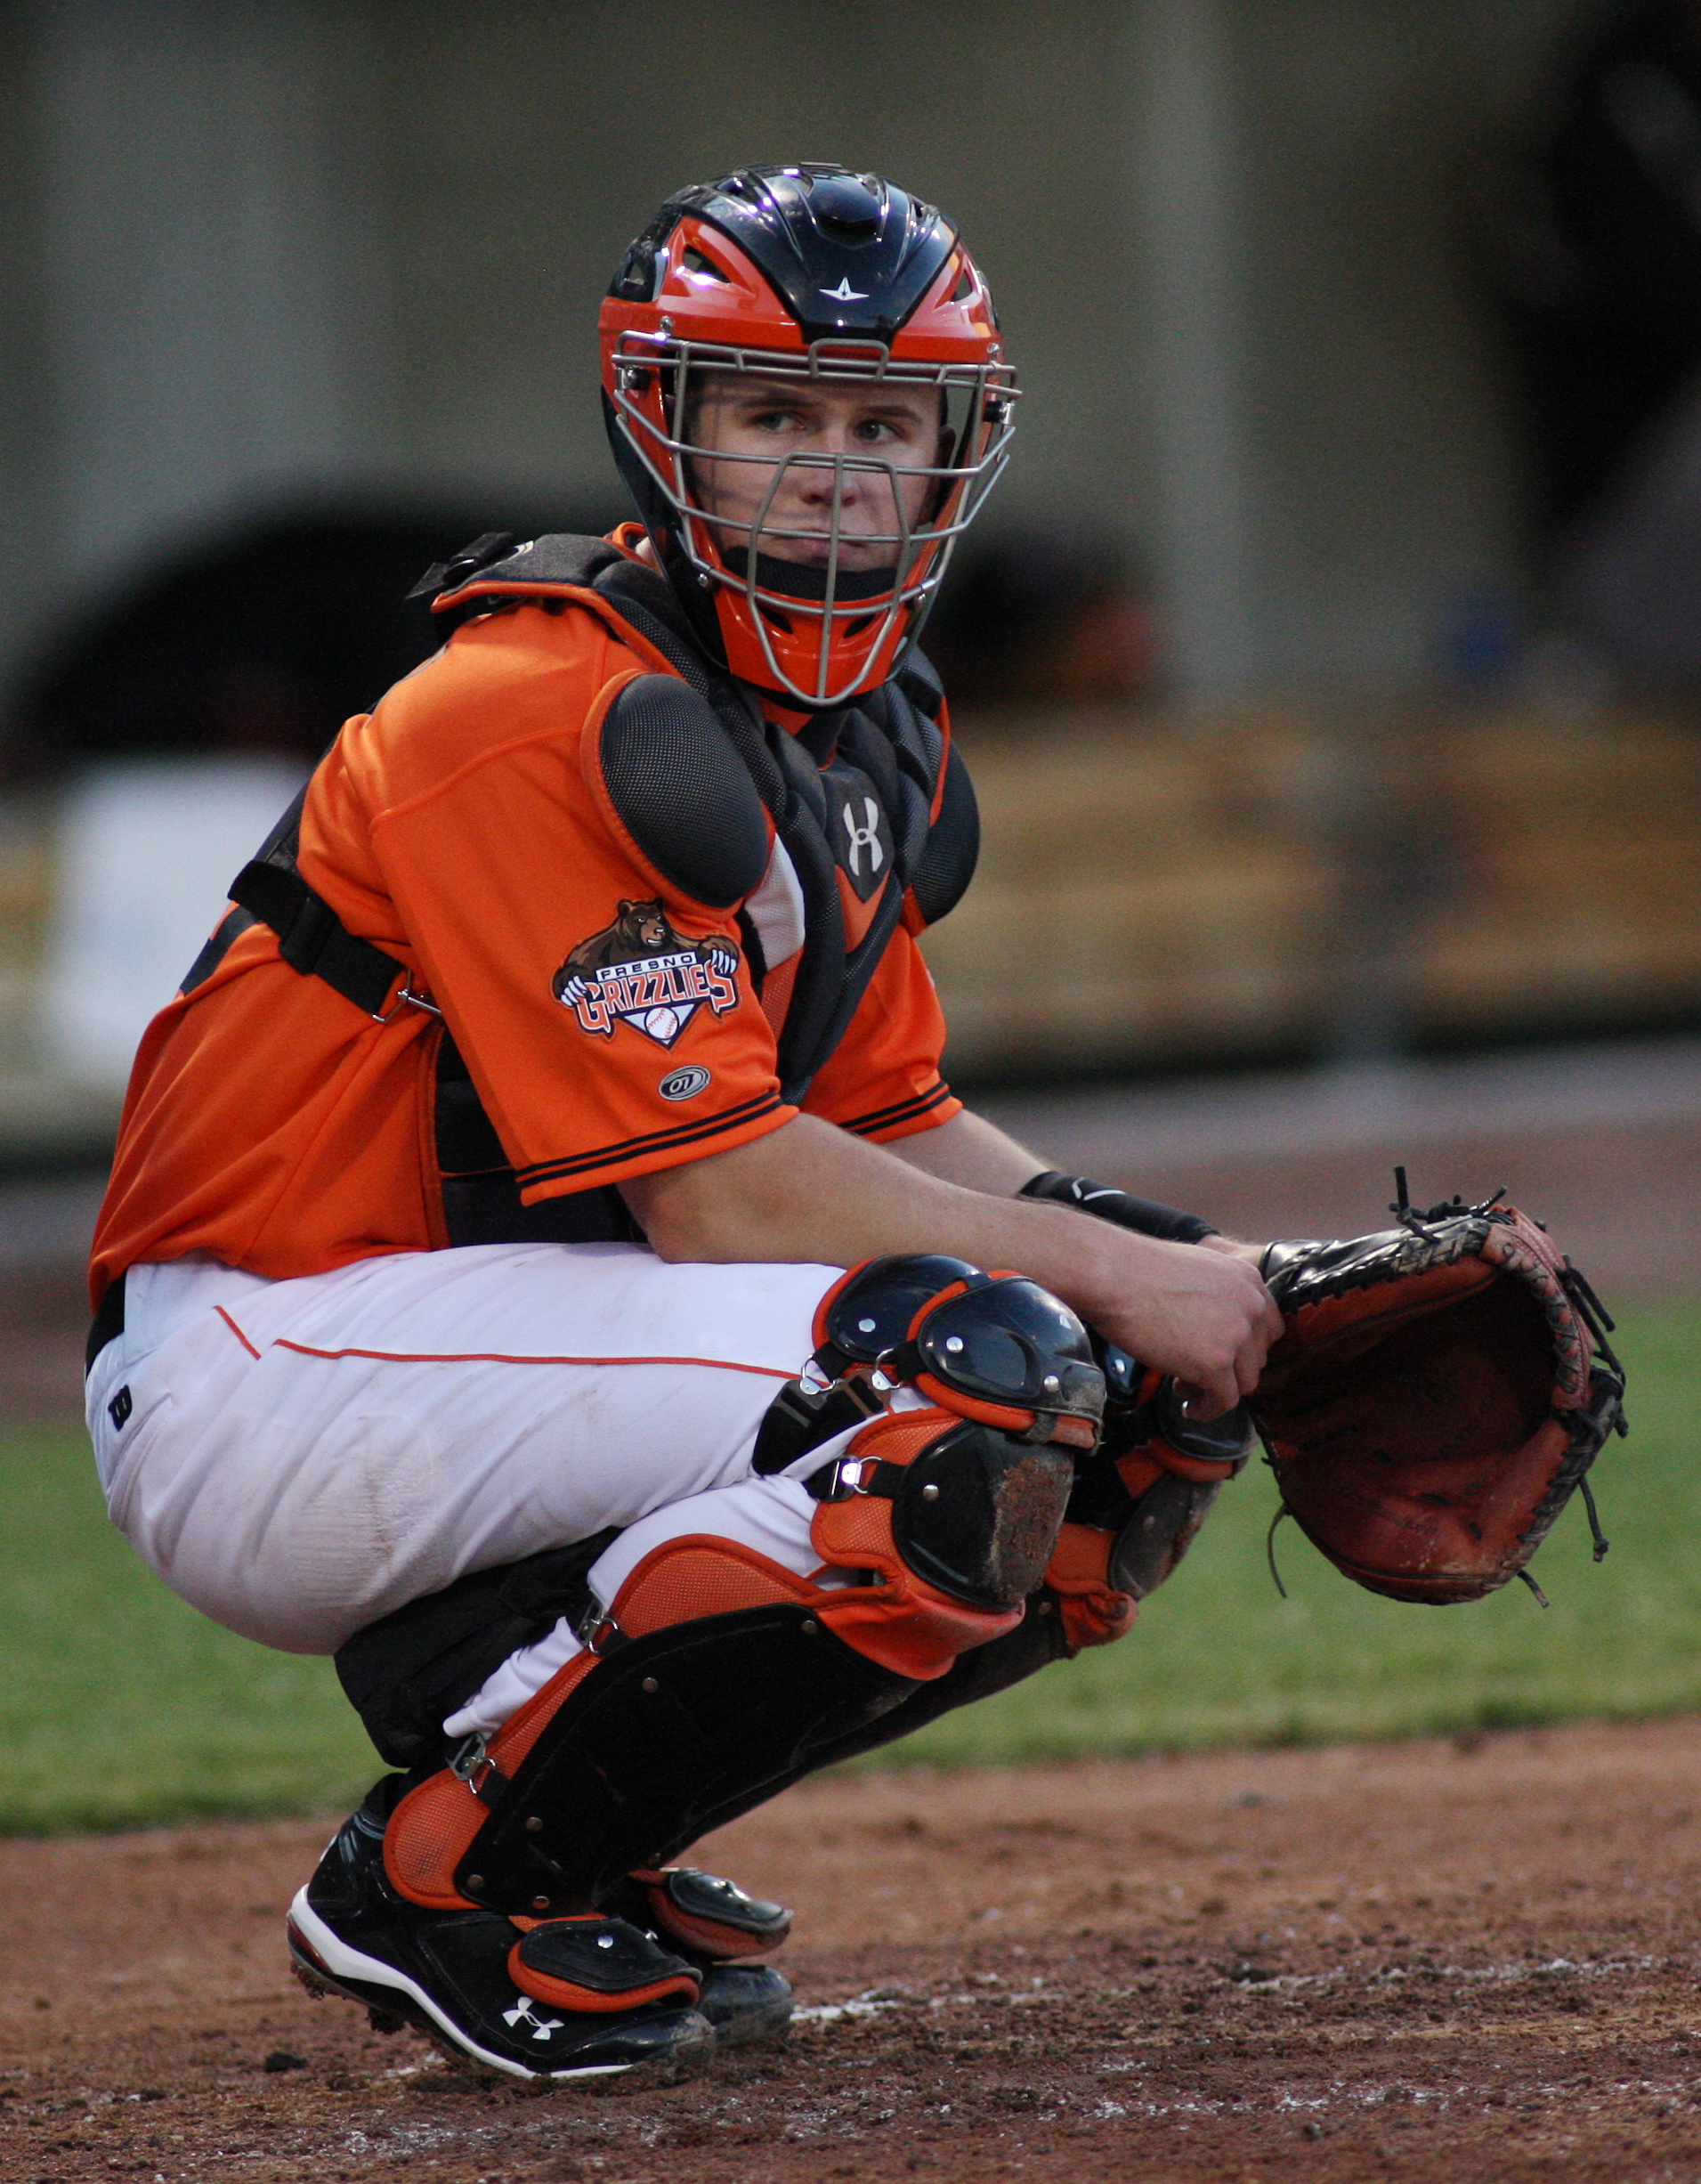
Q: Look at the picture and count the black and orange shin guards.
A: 2